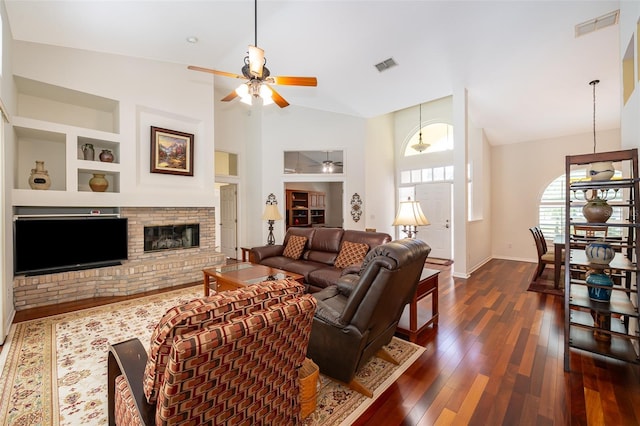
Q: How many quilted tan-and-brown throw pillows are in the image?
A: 2